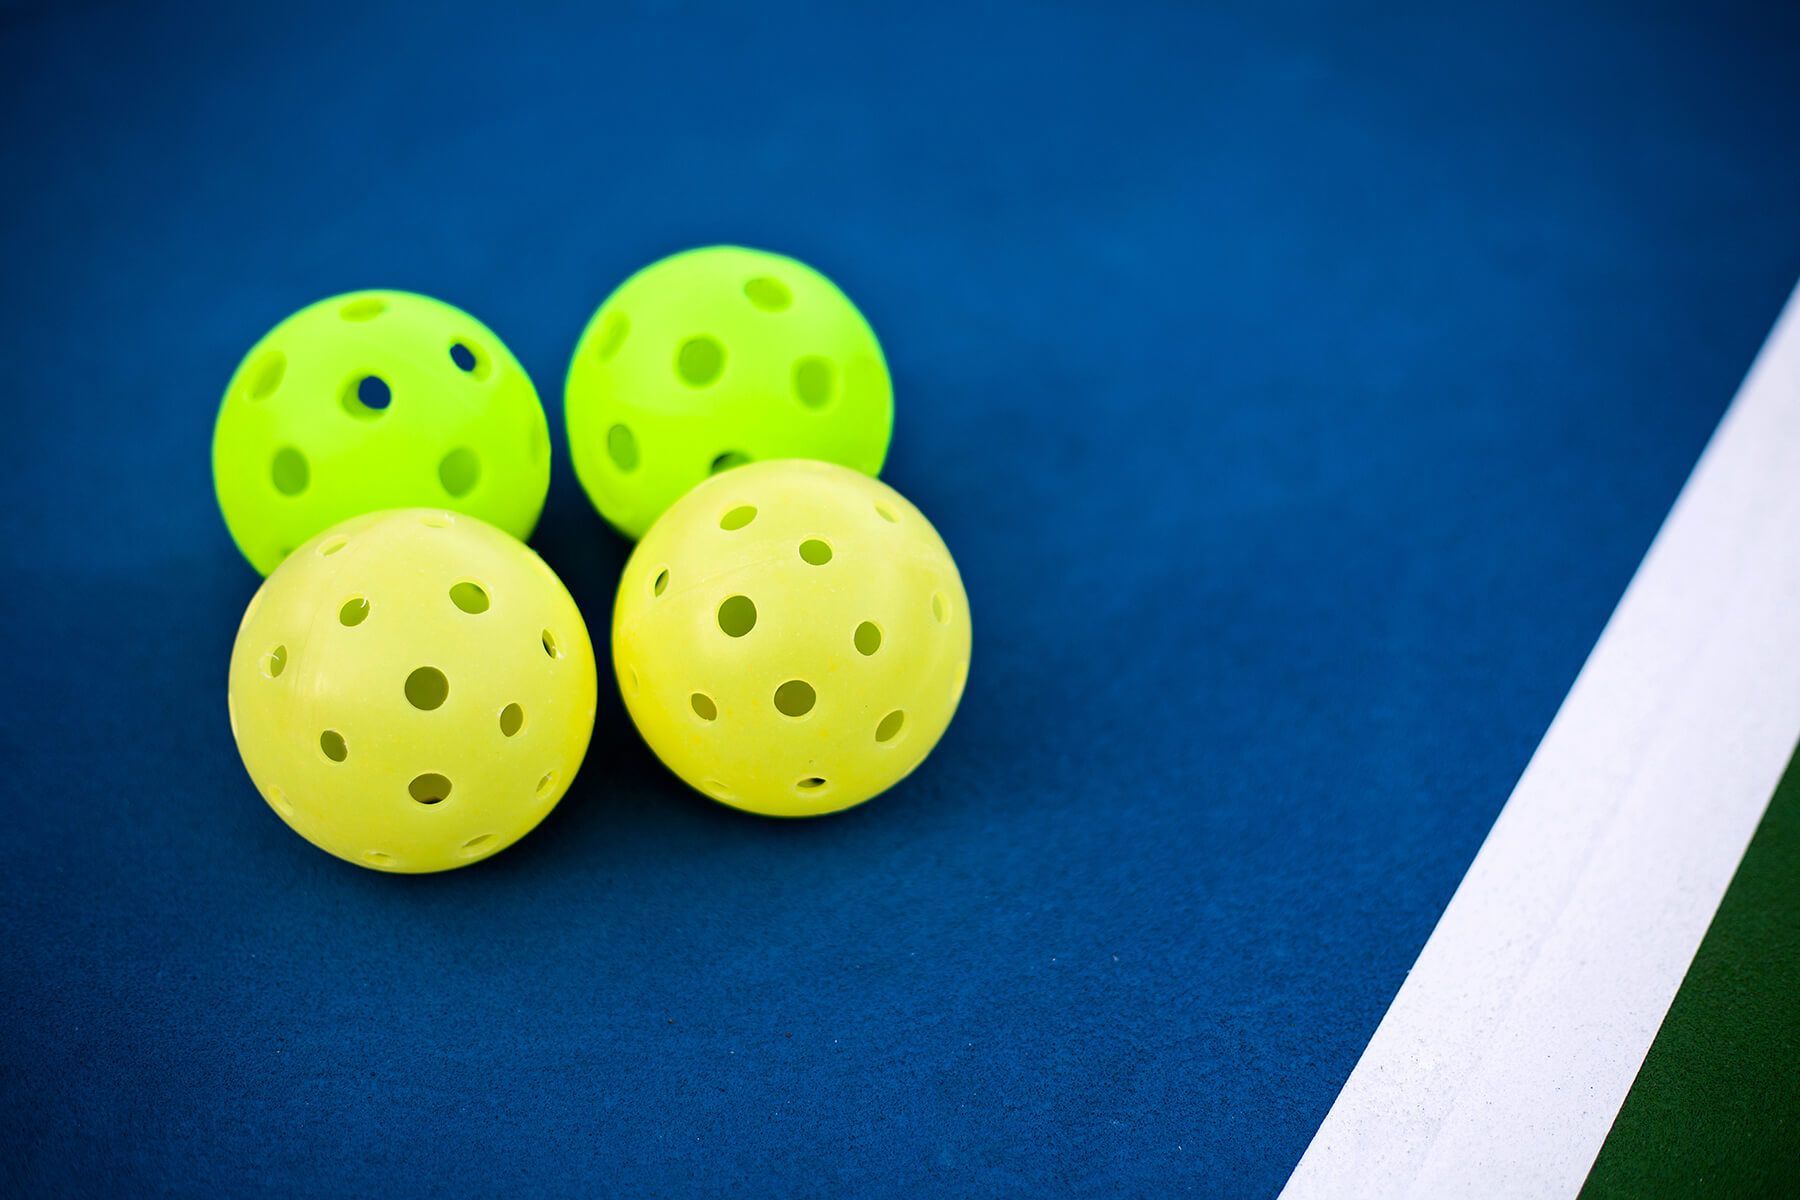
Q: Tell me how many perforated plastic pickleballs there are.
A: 4